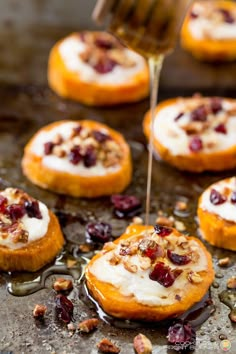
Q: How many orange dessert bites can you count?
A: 7